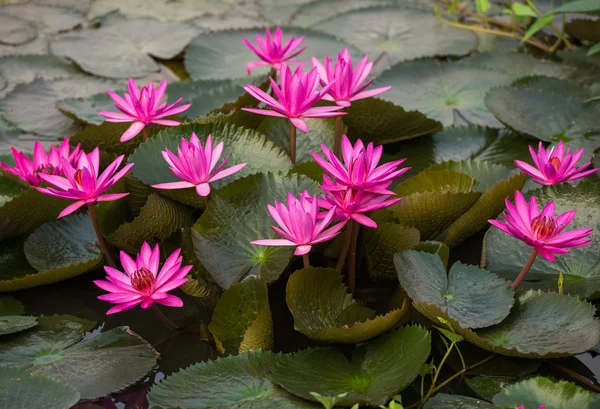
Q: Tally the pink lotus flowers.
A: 13